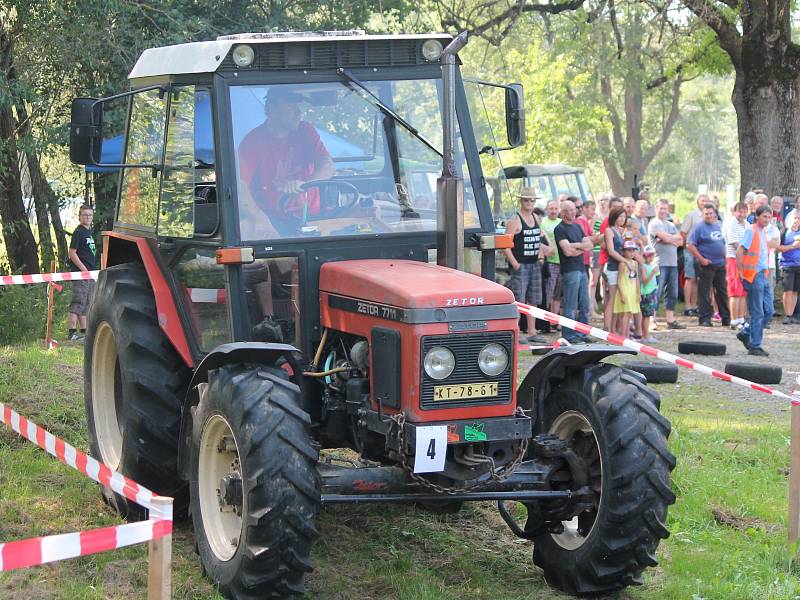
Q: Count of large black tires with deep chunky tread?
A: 3